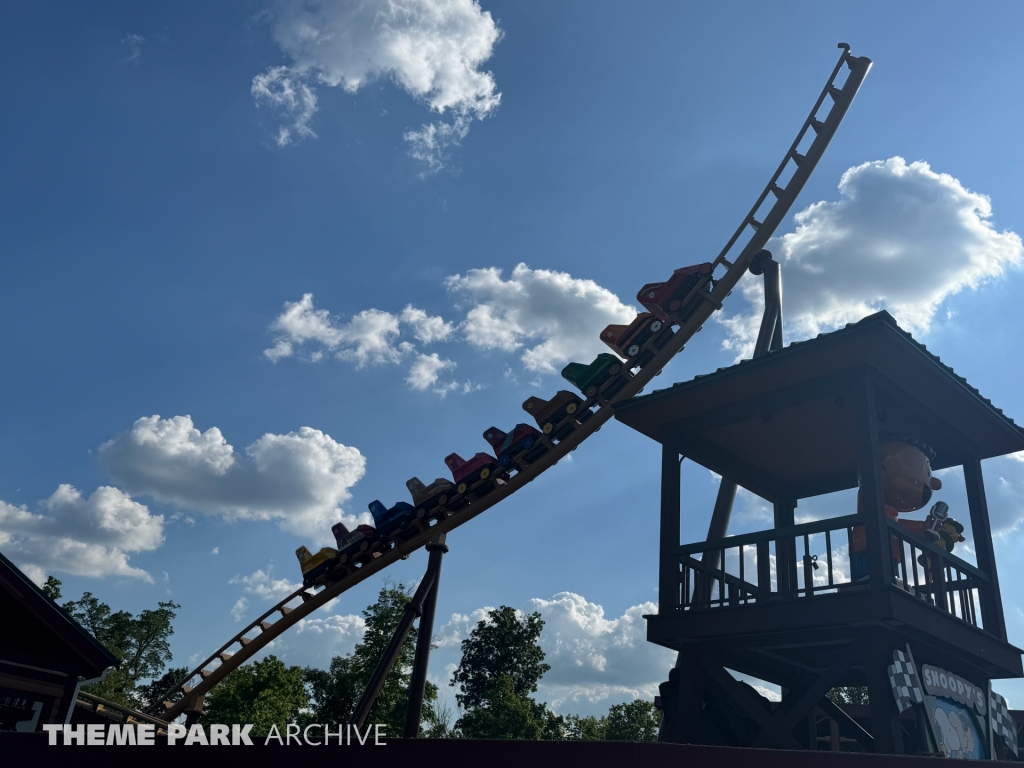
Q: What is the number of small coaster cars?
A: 10